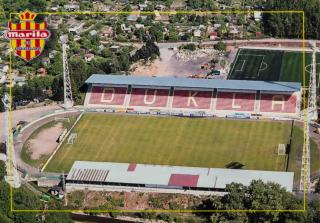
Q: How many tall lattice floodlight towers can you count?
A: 4